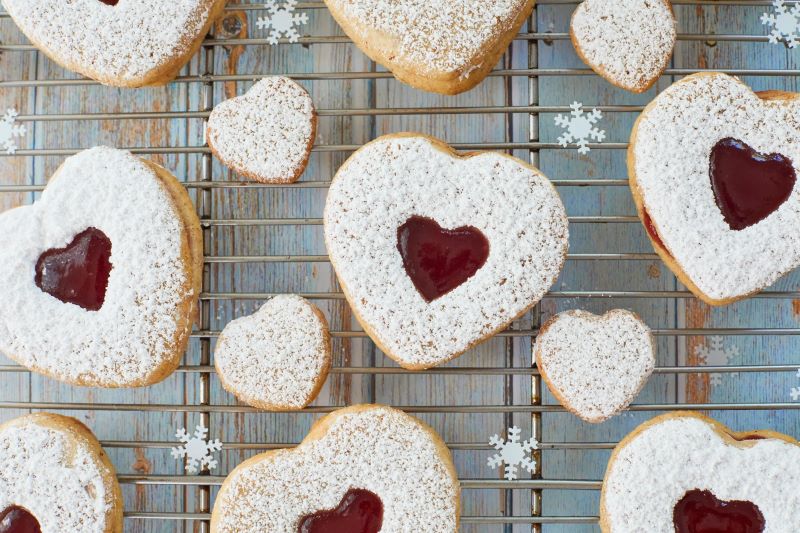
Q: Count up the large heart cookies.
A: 8